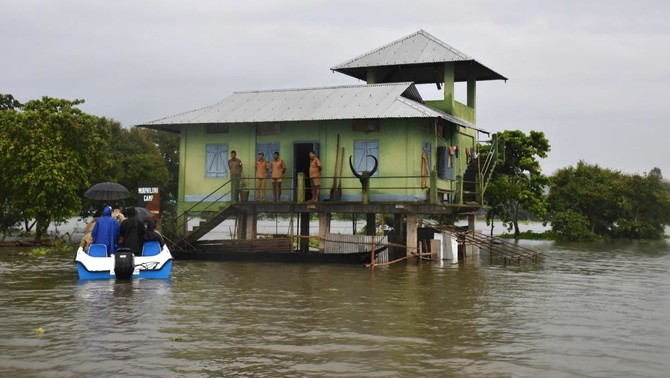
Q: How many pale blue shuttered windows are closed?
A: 3